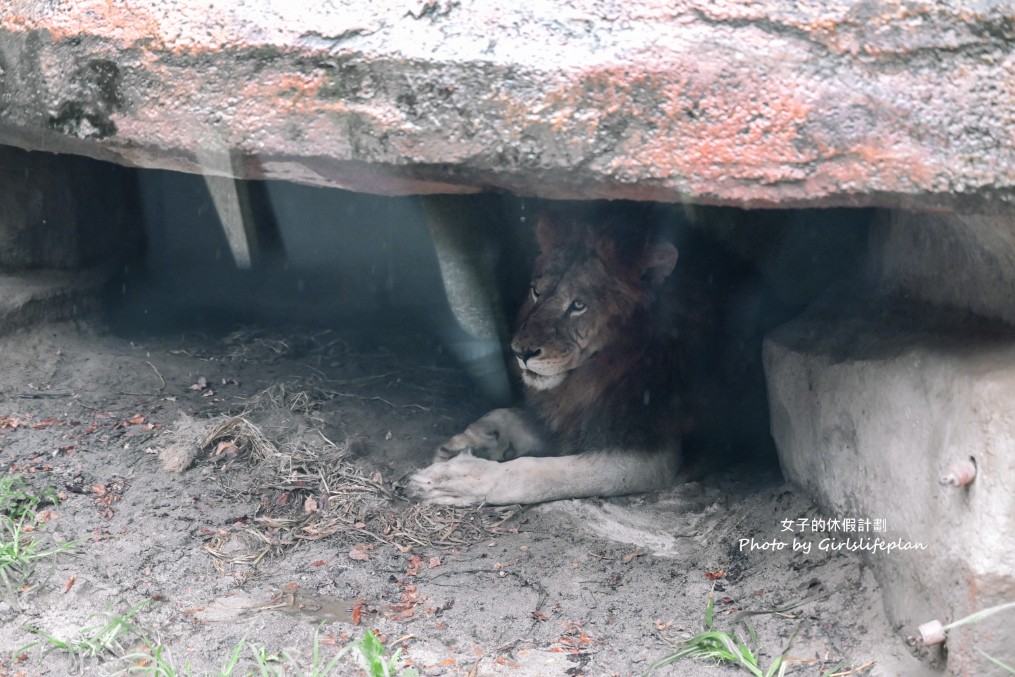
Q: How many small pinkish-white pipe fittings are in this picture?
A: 2